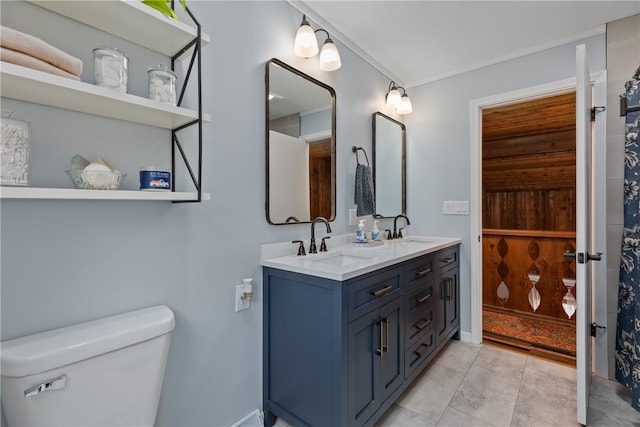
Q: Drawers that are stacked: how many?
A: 4